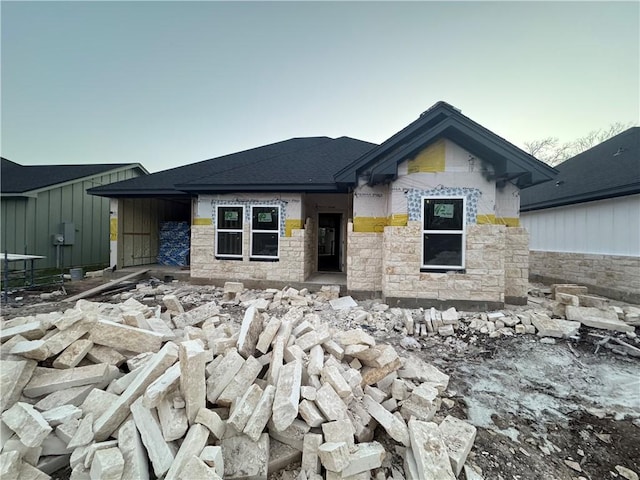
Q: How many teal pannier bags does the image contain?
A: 0